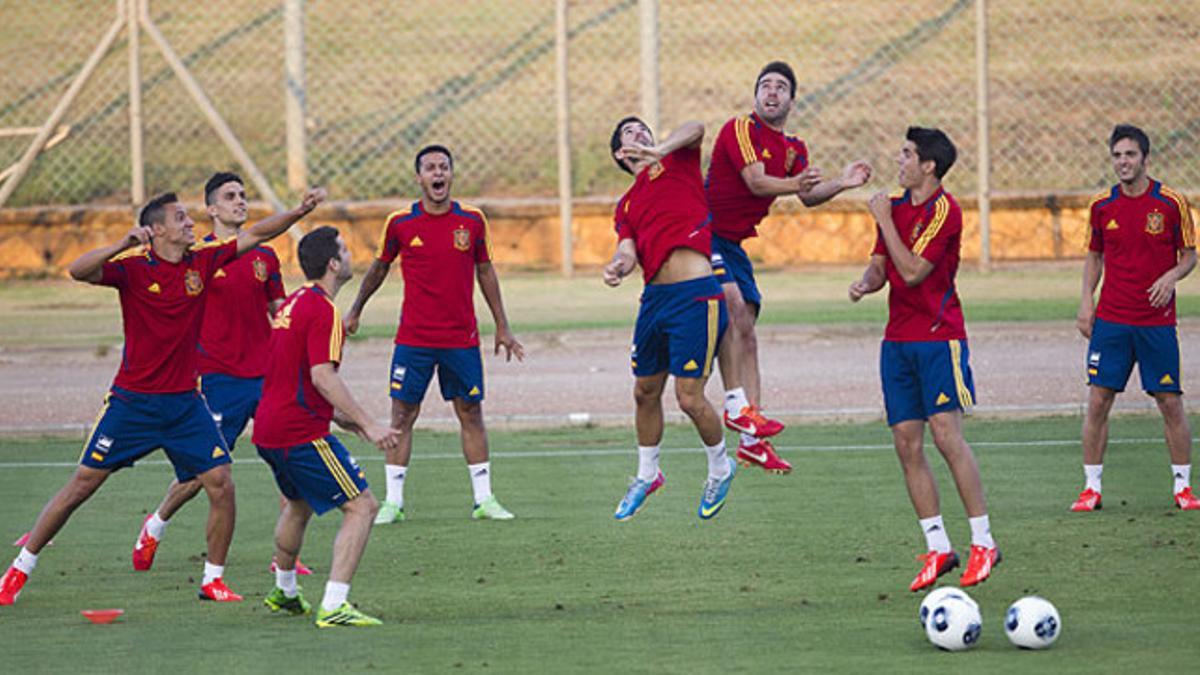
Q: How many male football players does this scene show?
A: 8